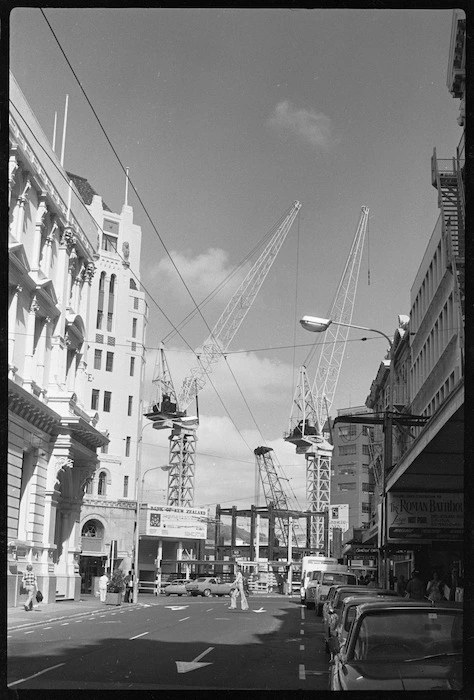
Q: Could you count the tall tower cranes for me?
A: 2